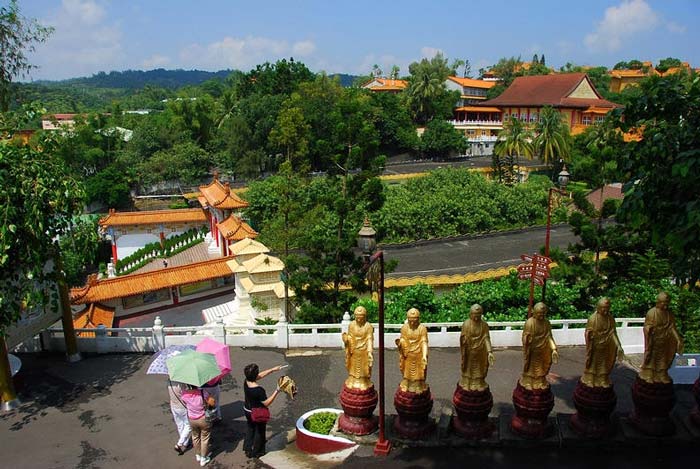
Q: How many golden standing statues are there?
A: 6